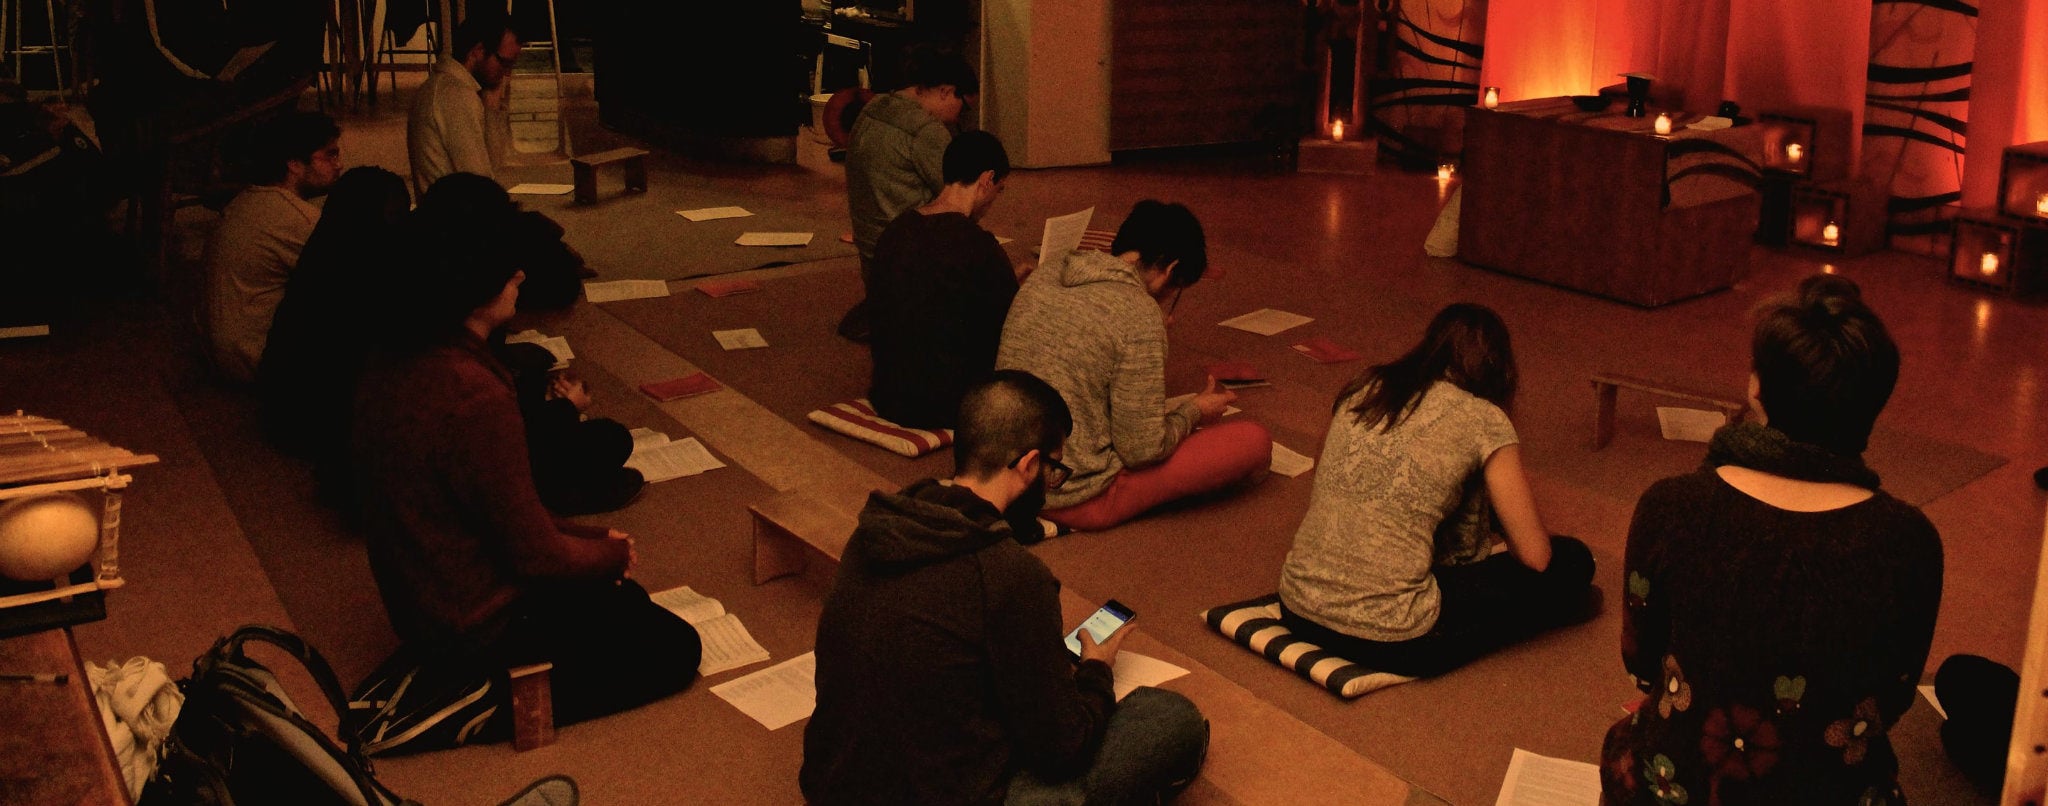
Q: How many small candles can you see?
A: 8